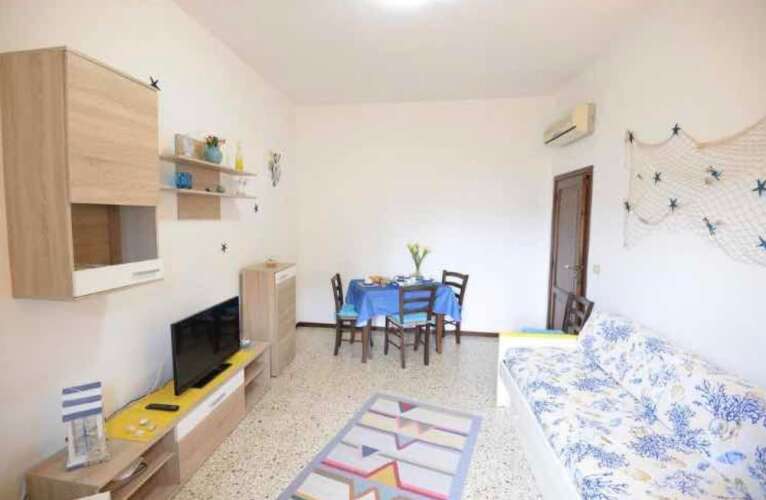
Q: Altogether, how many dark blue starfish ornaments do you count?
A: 12